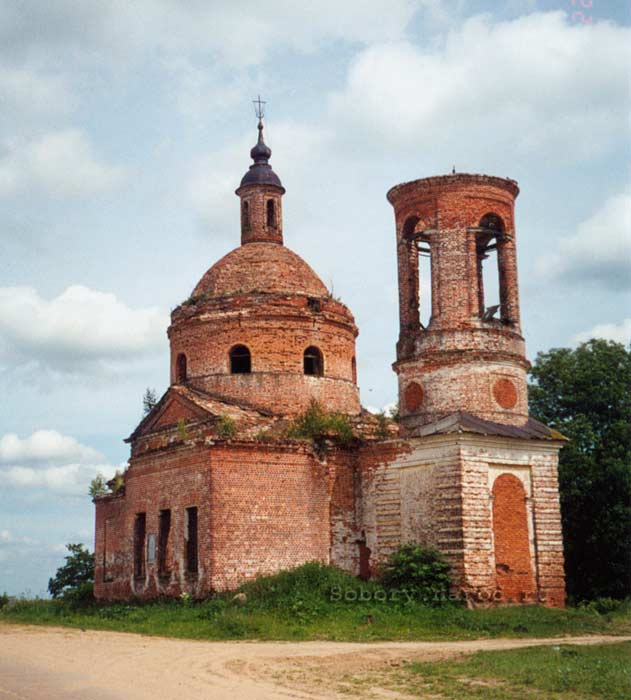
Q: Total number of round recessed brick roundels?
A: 2